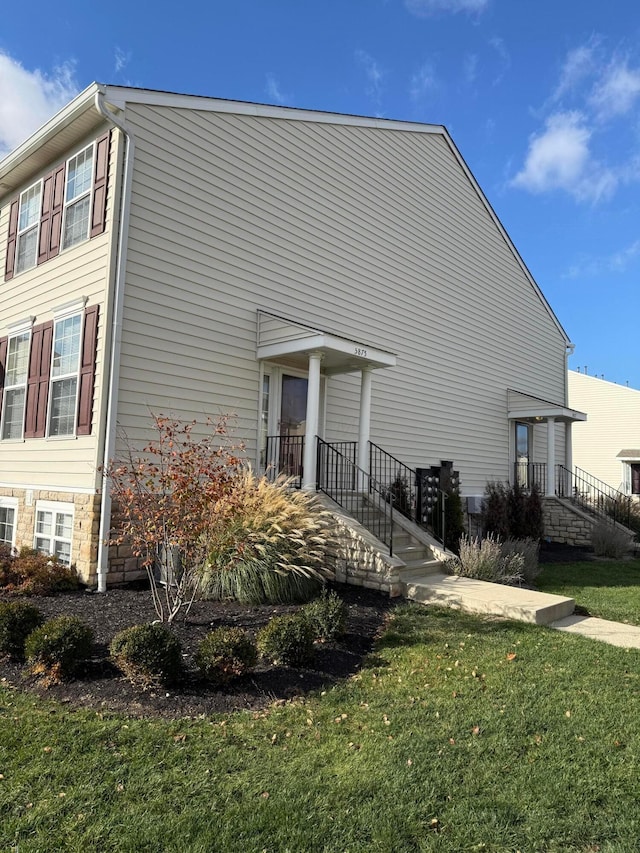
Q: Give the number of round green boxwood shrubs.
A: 6